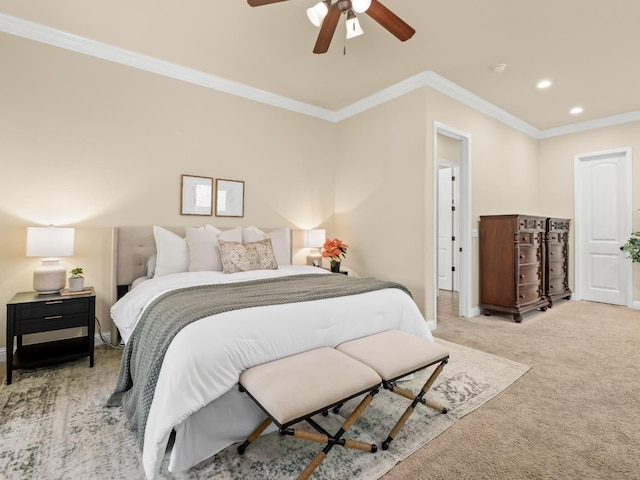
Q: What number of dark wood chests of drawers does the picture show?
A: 2